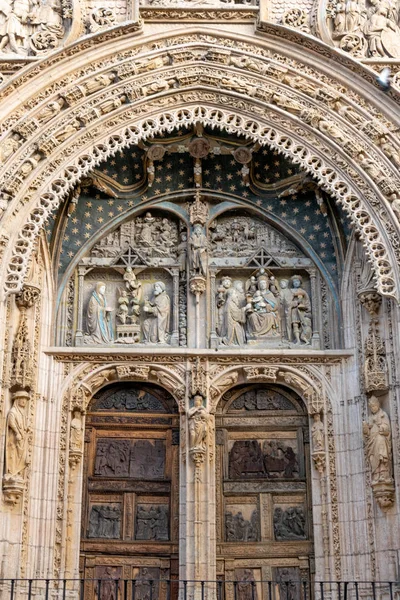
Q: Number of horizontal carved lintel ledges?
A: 1